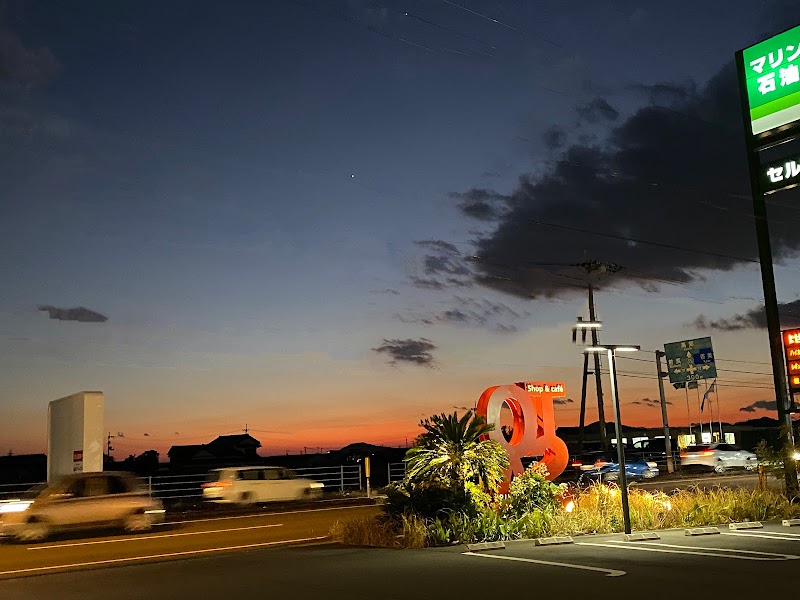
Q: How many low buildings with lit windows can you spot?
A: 1